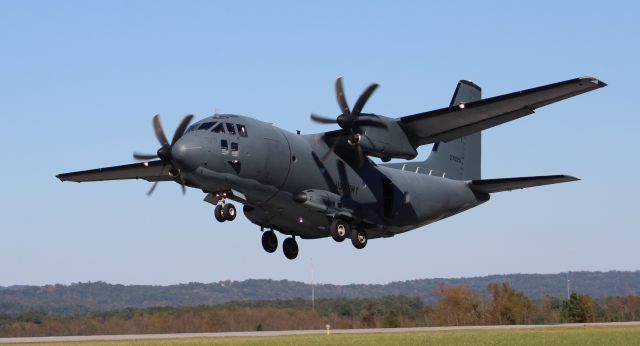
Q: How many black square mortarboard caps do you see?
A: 0